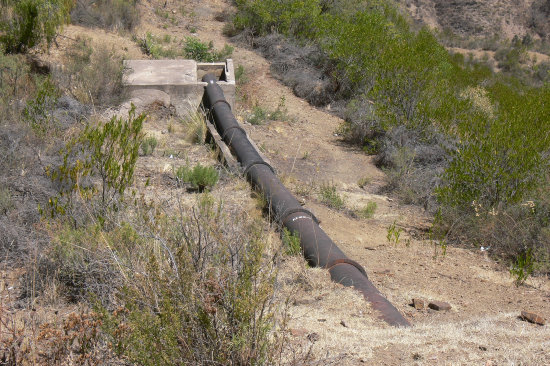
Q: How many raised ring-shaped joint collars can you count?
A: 5